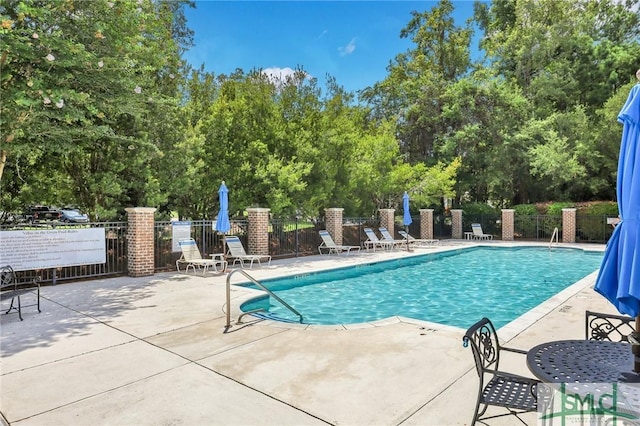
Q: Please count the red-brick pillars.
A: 8